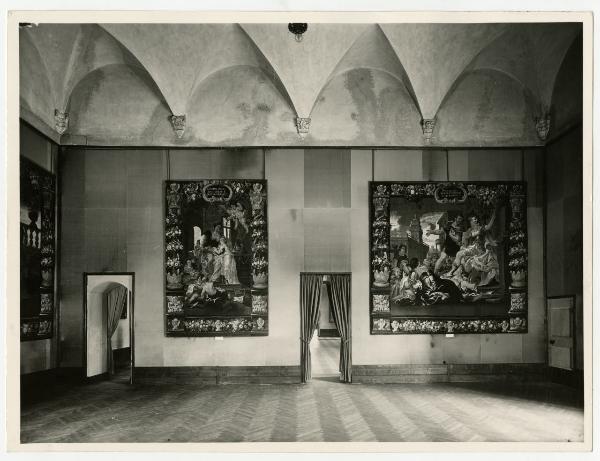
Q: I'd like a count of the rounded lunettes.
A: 4